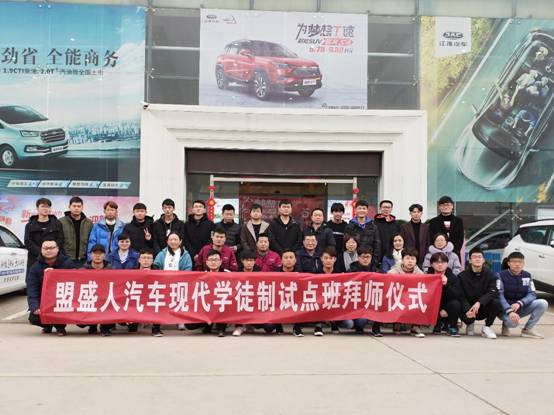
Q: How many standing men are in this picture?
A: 15